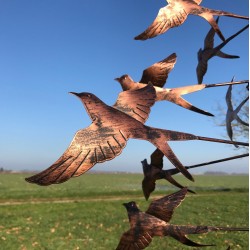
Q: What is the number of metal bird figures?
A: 7